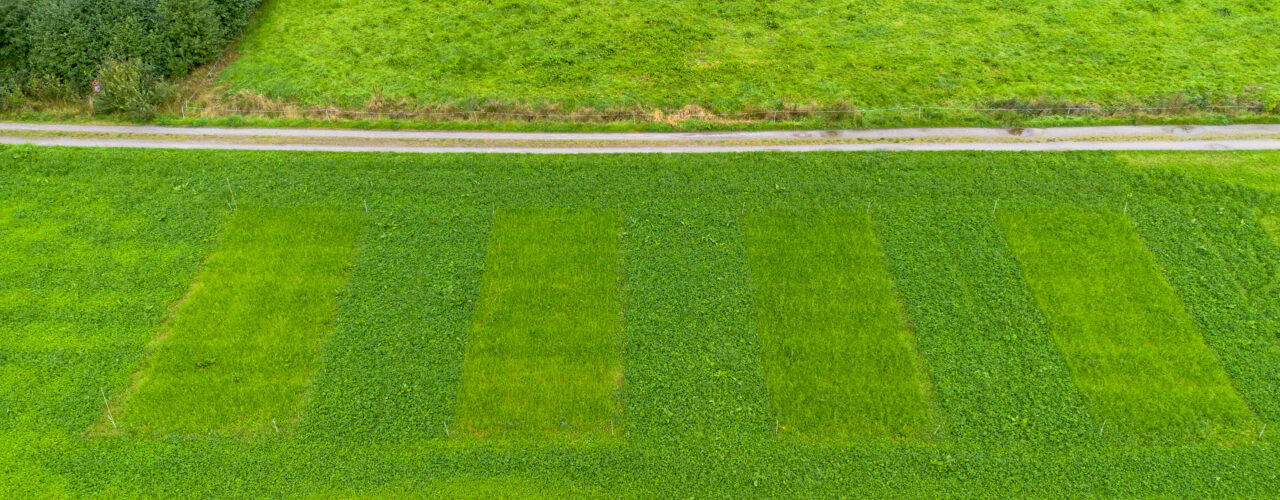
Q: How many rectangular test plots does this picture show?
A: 4